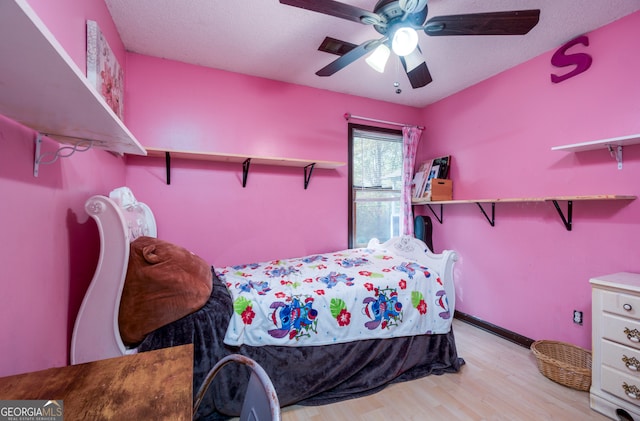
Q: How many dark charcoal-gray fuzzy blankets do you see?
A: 1